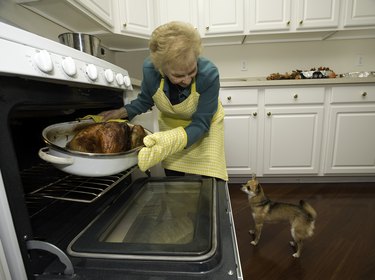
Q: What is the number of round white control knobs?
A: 6